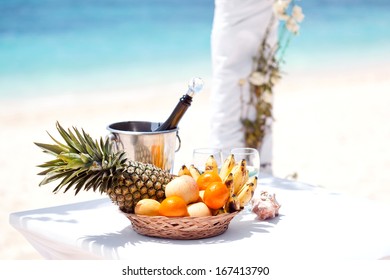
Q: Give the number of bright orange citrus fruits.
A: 3